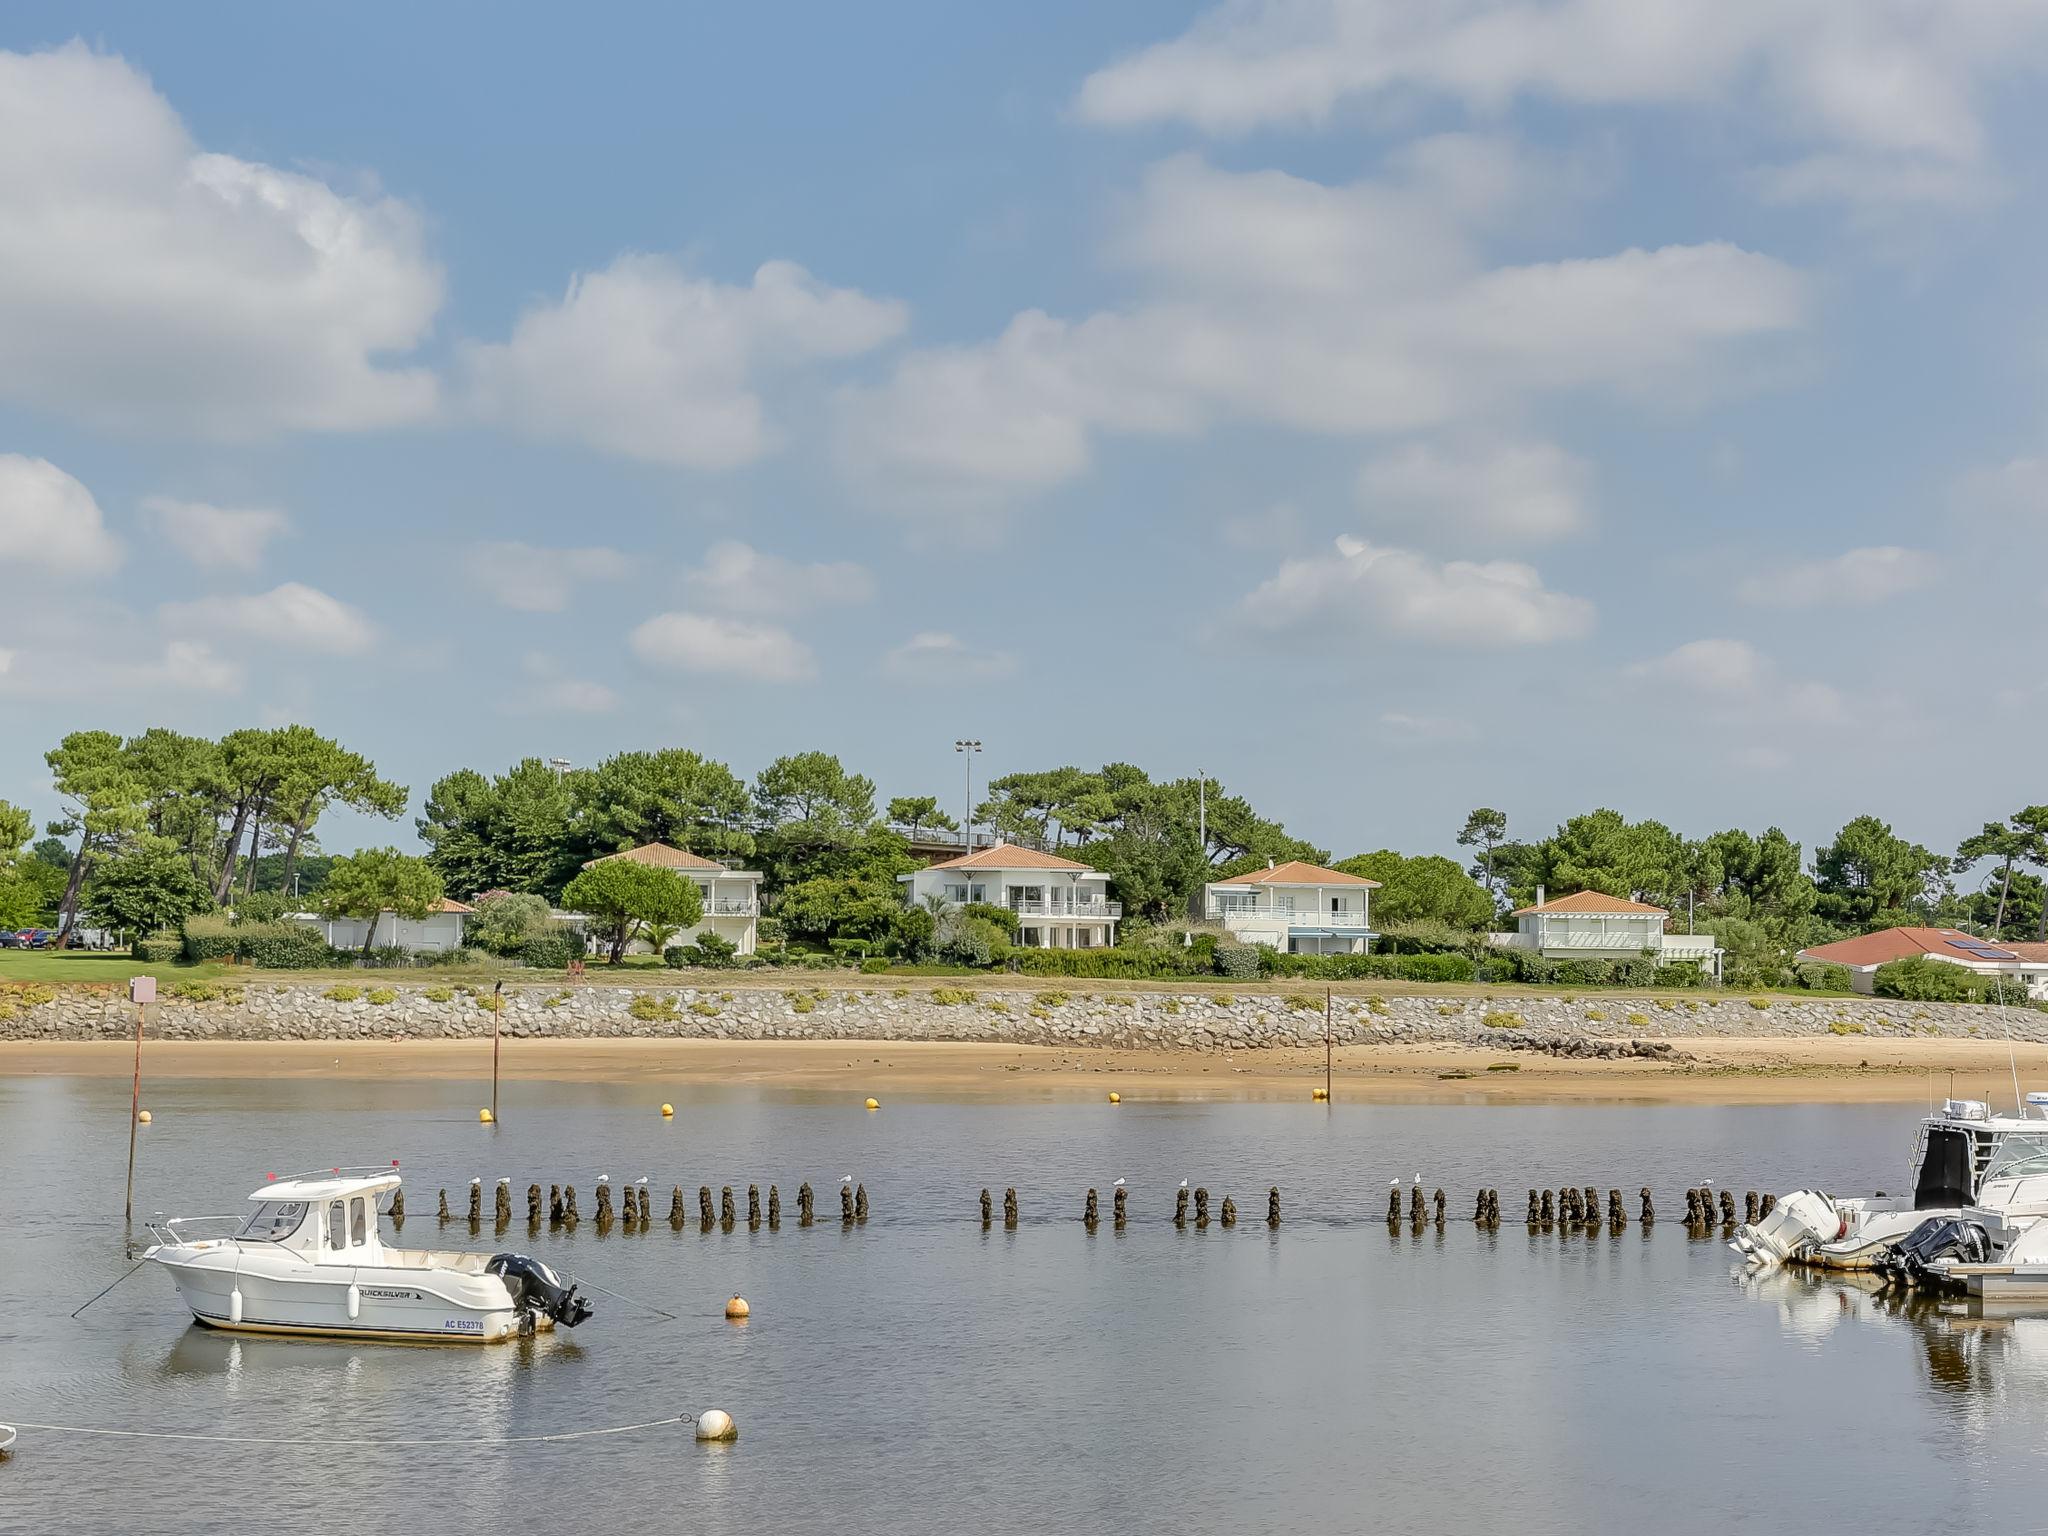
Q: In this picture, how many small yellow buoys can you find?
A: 6